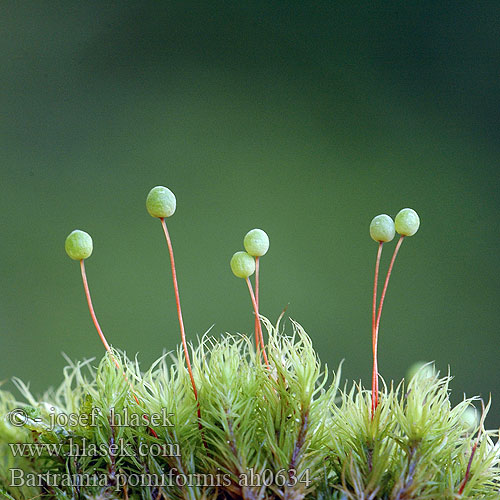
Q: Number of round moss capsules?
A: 6